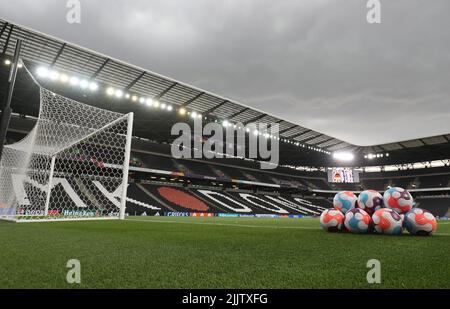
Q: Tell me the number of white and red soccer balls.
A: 7